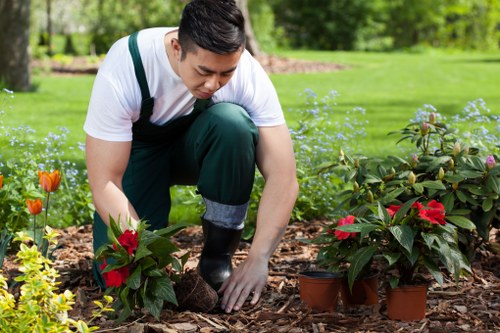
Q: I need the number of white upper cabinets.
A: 0